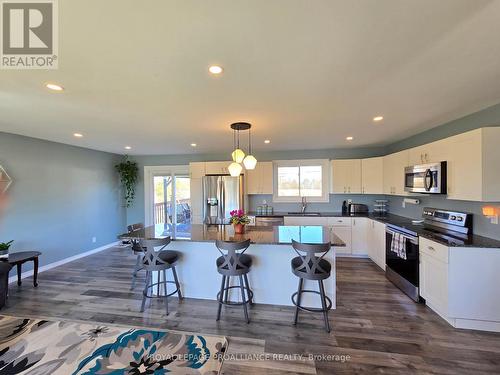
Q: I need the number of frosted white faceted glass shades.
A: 3